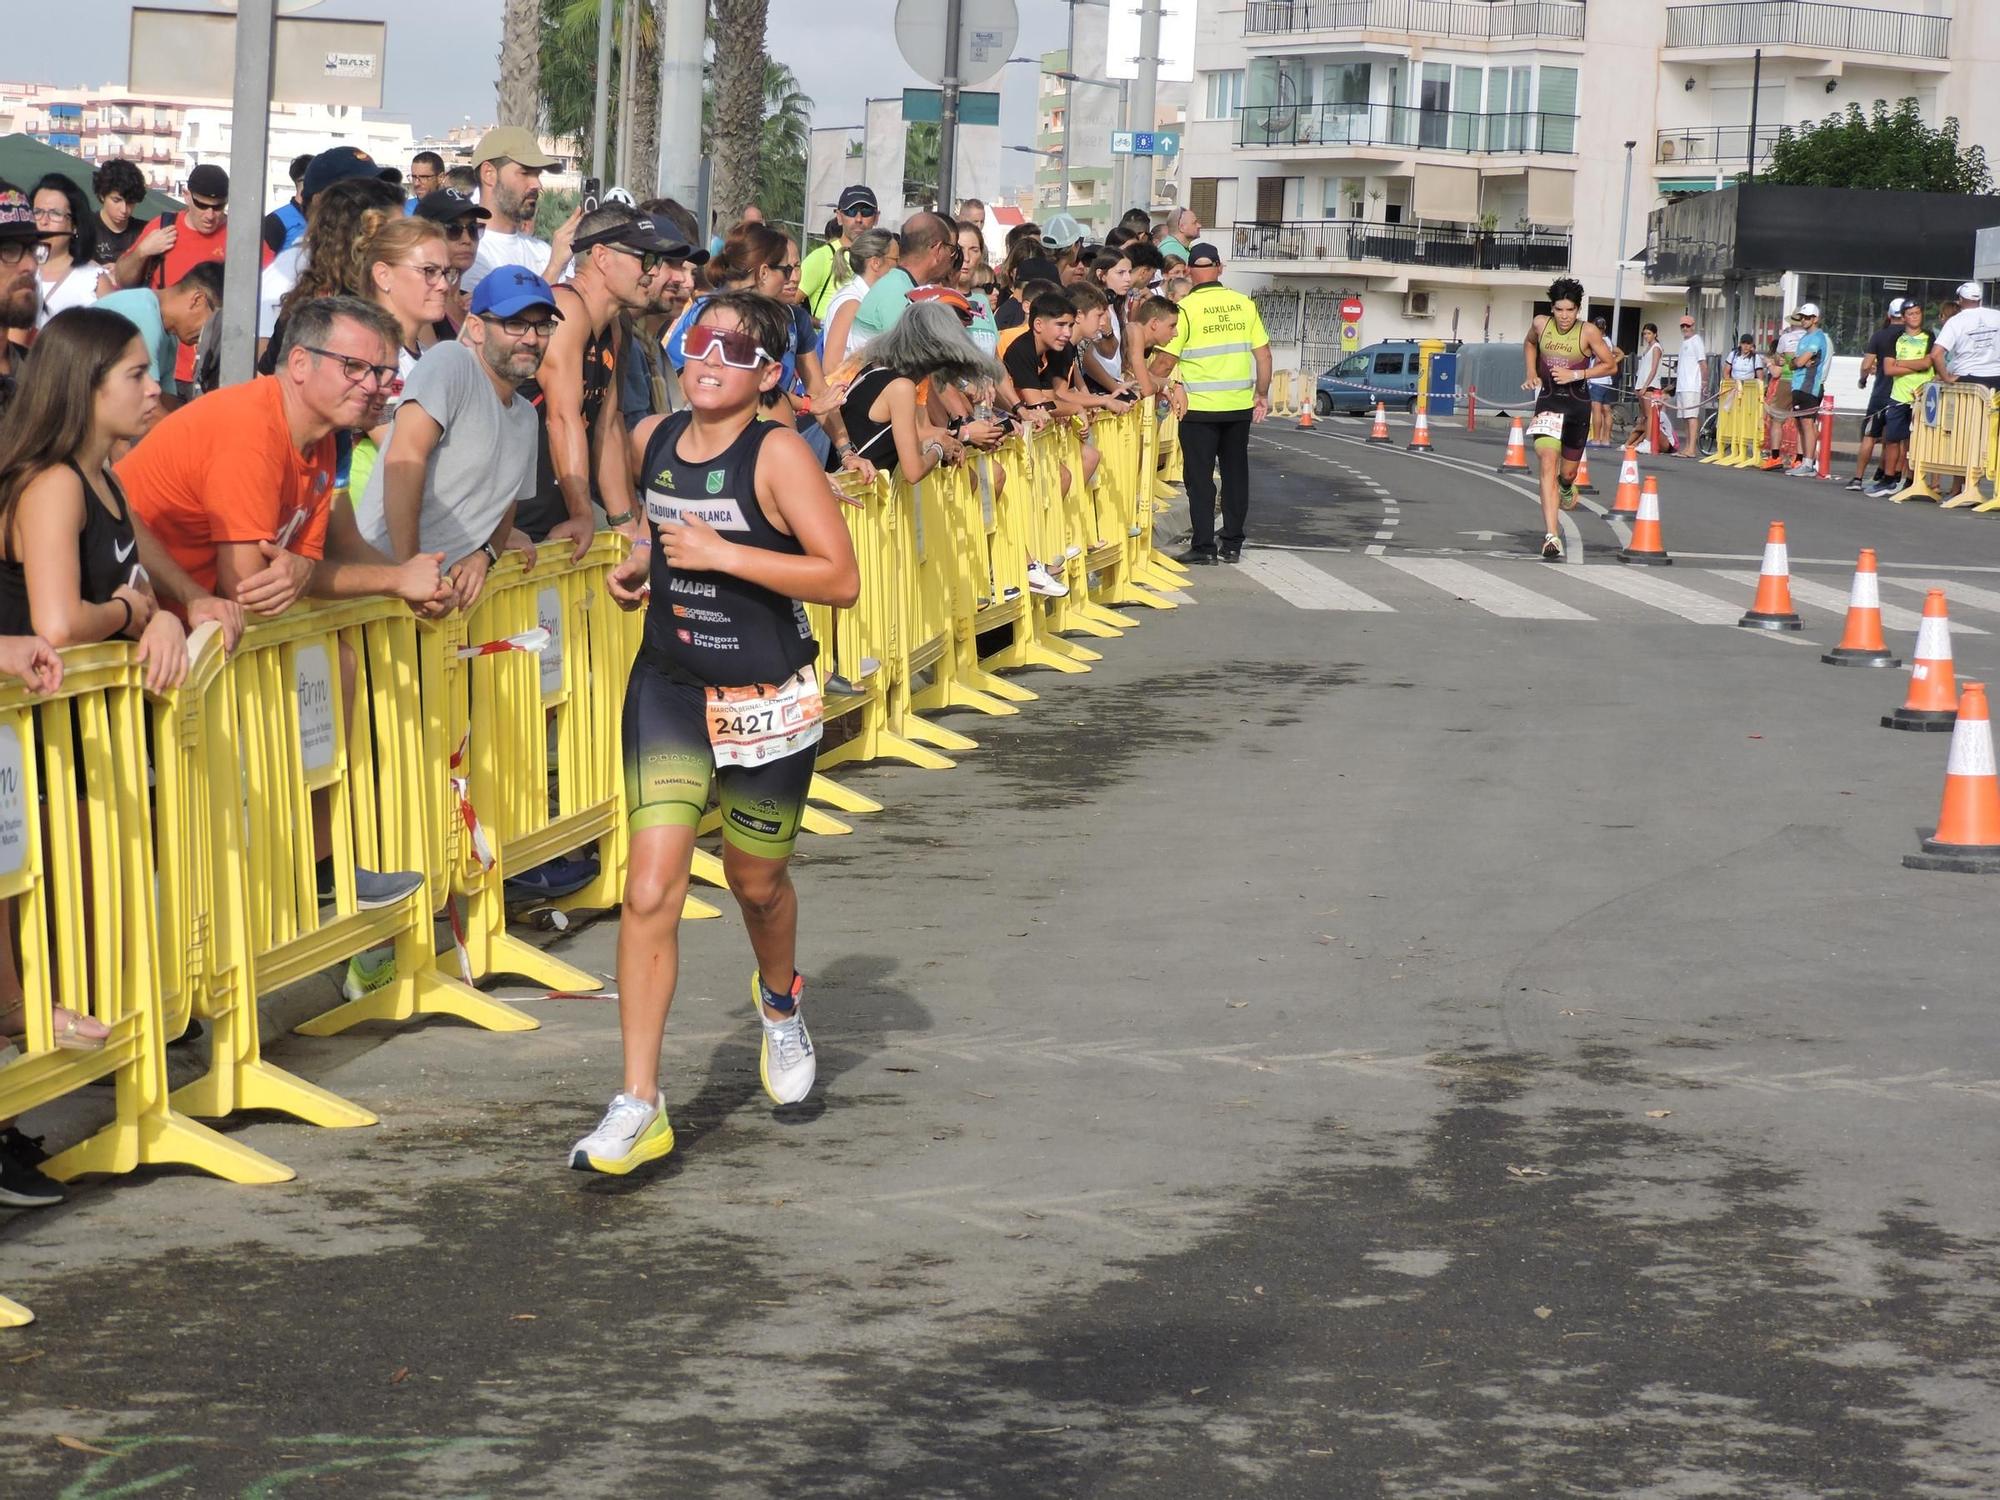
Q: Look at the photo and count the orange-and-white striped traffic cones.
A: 11